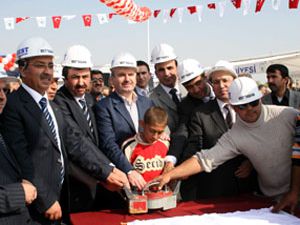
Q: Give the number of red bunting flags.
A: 11